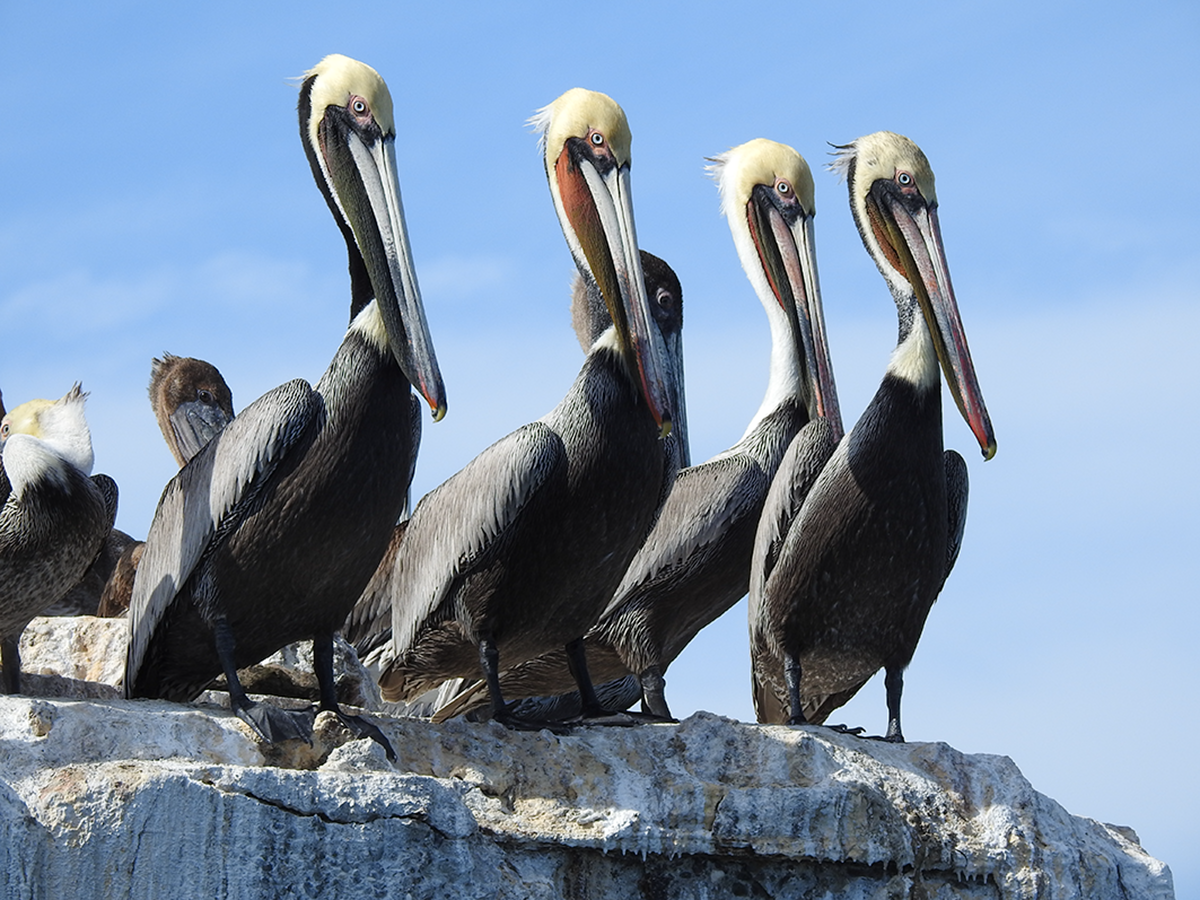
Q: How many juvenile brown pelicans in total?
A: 2